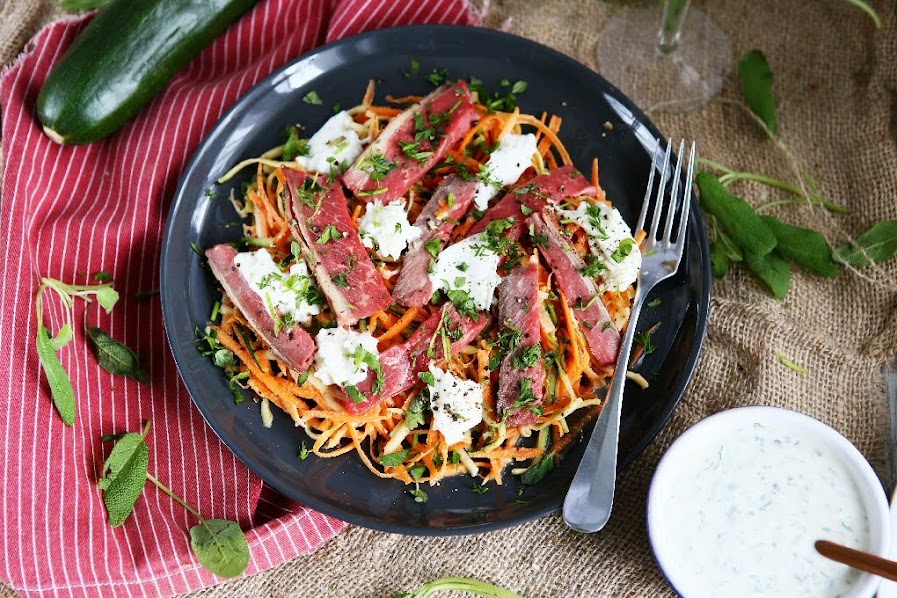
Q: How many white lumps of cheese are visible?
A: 8